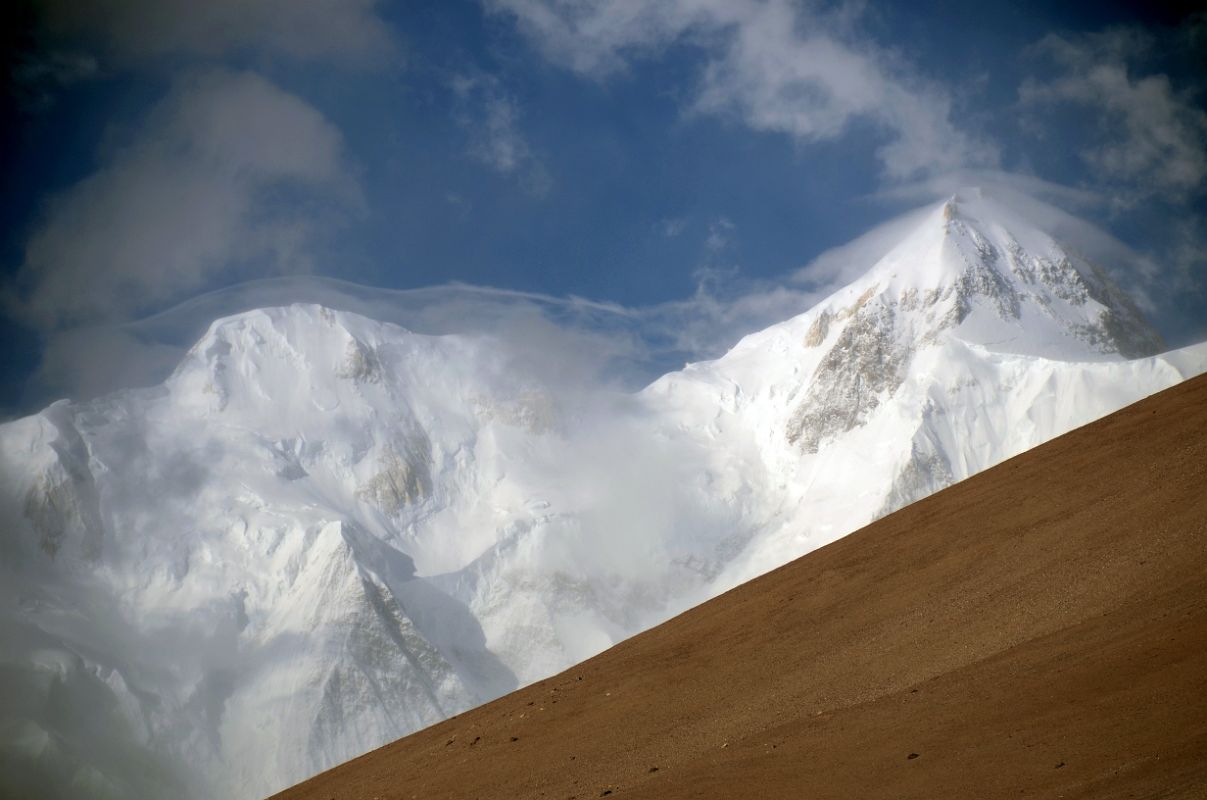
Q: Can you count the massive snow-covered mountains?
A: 2